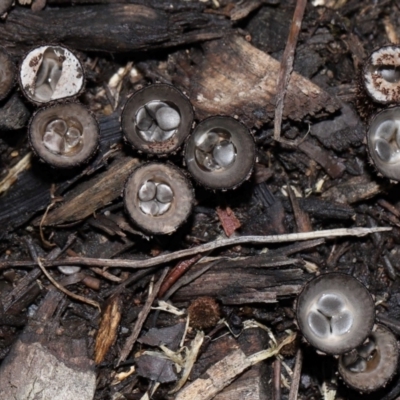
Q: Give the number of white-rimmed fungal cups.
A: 2